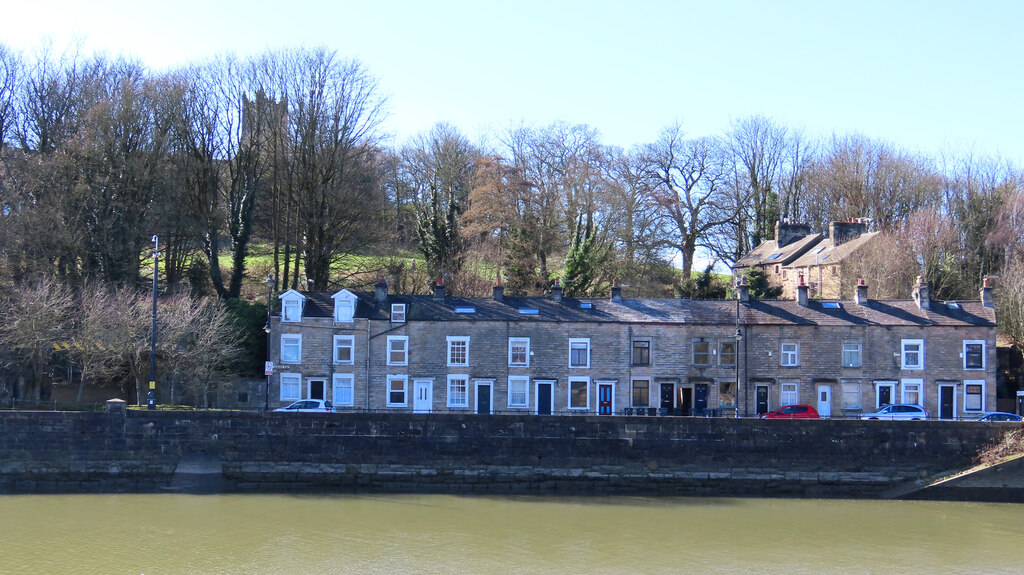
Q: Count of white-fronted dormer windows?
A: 2